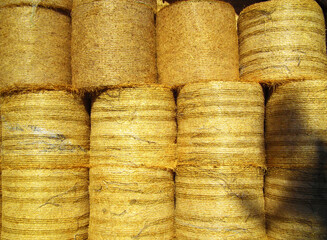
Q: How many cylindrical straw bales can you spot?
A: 12